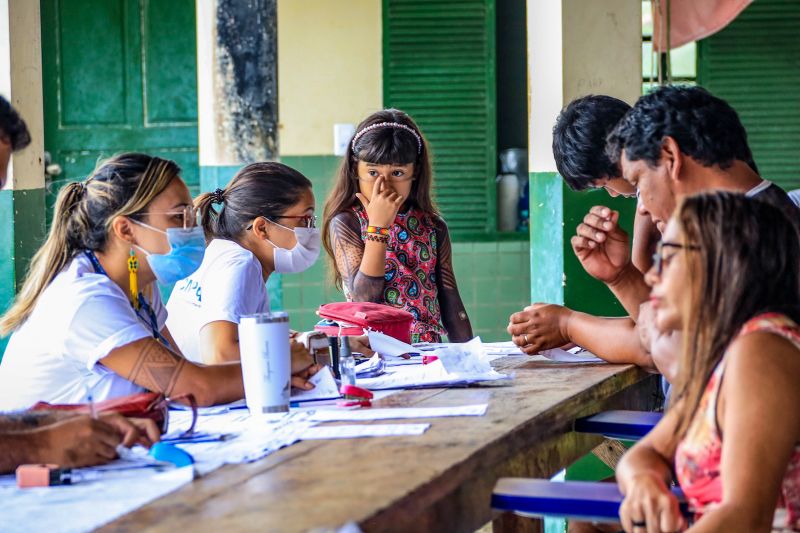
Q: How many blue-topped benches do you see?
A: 2